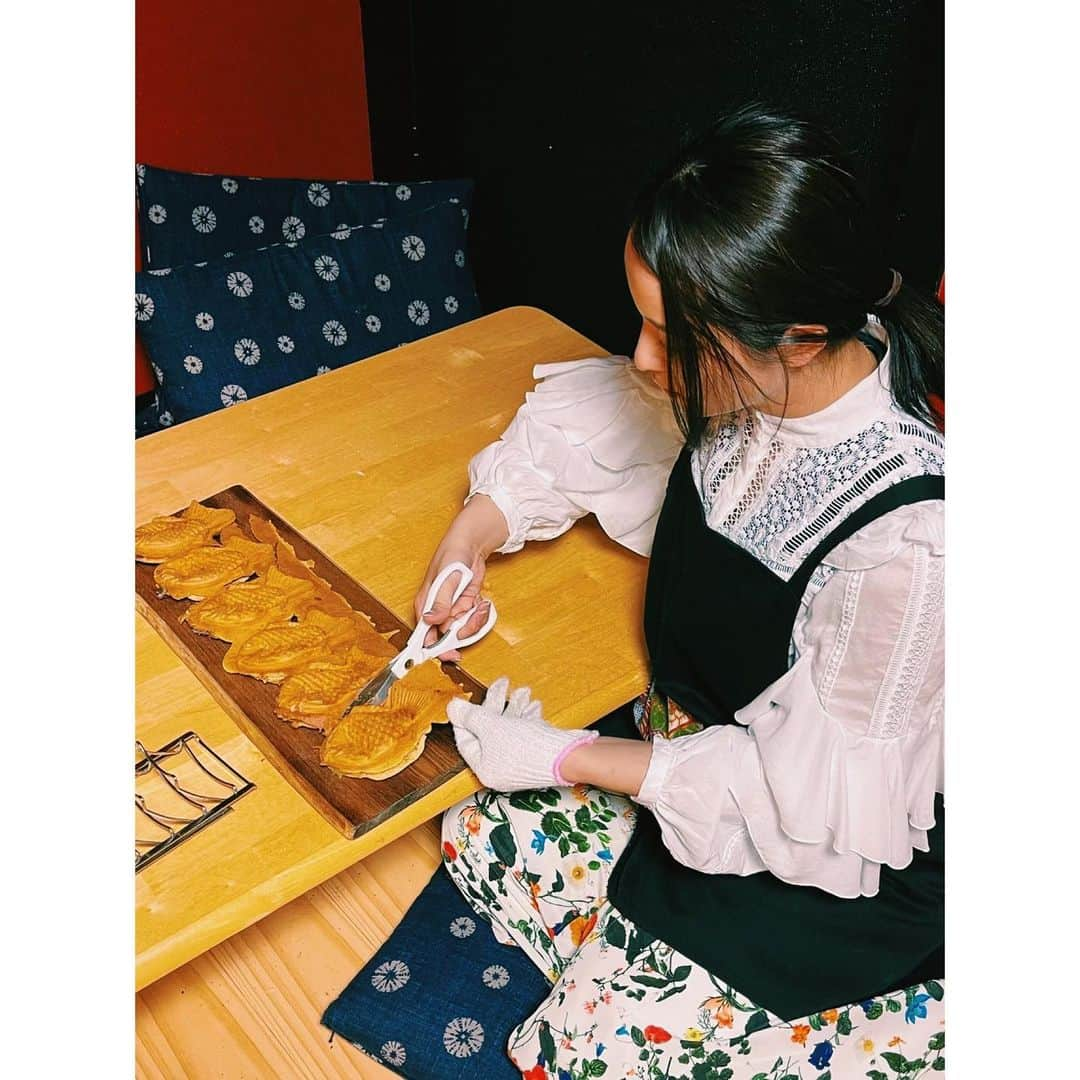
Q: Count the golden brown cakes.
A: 6